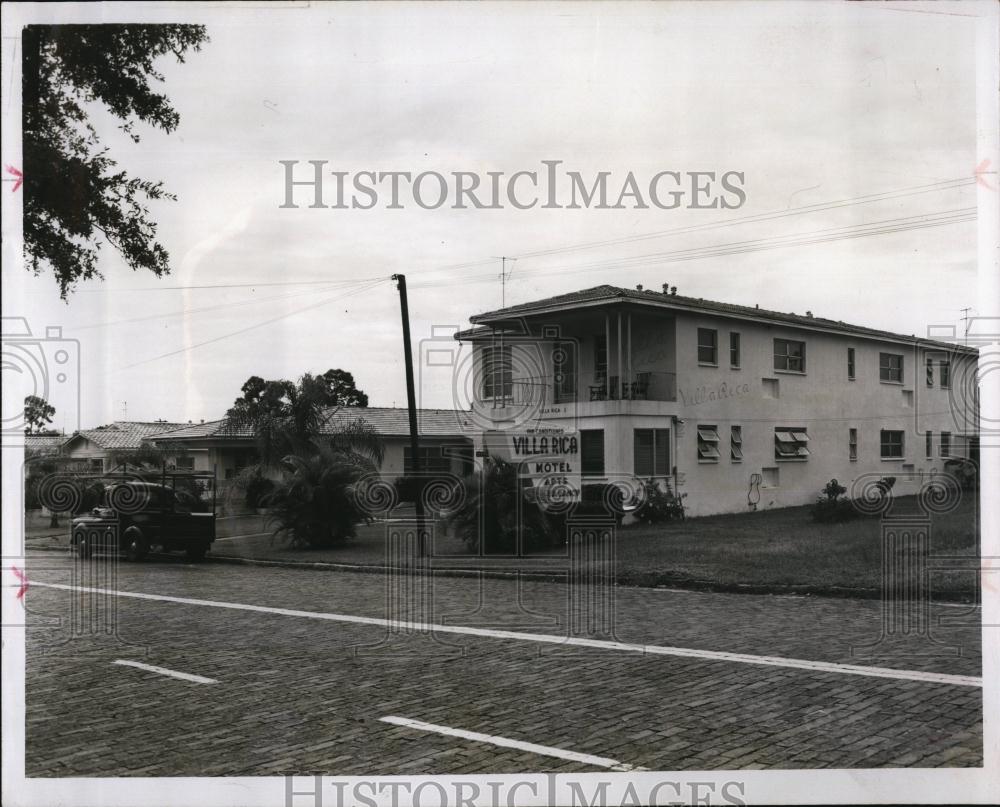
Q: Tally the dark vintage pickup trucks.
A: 1